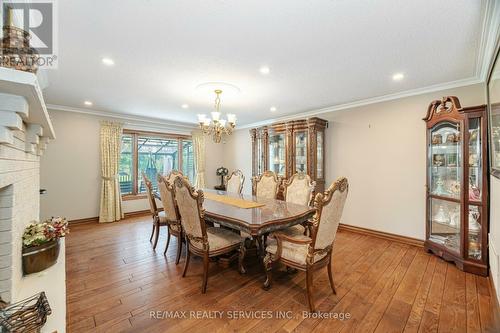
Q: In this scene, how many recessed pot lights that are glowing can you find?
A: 6